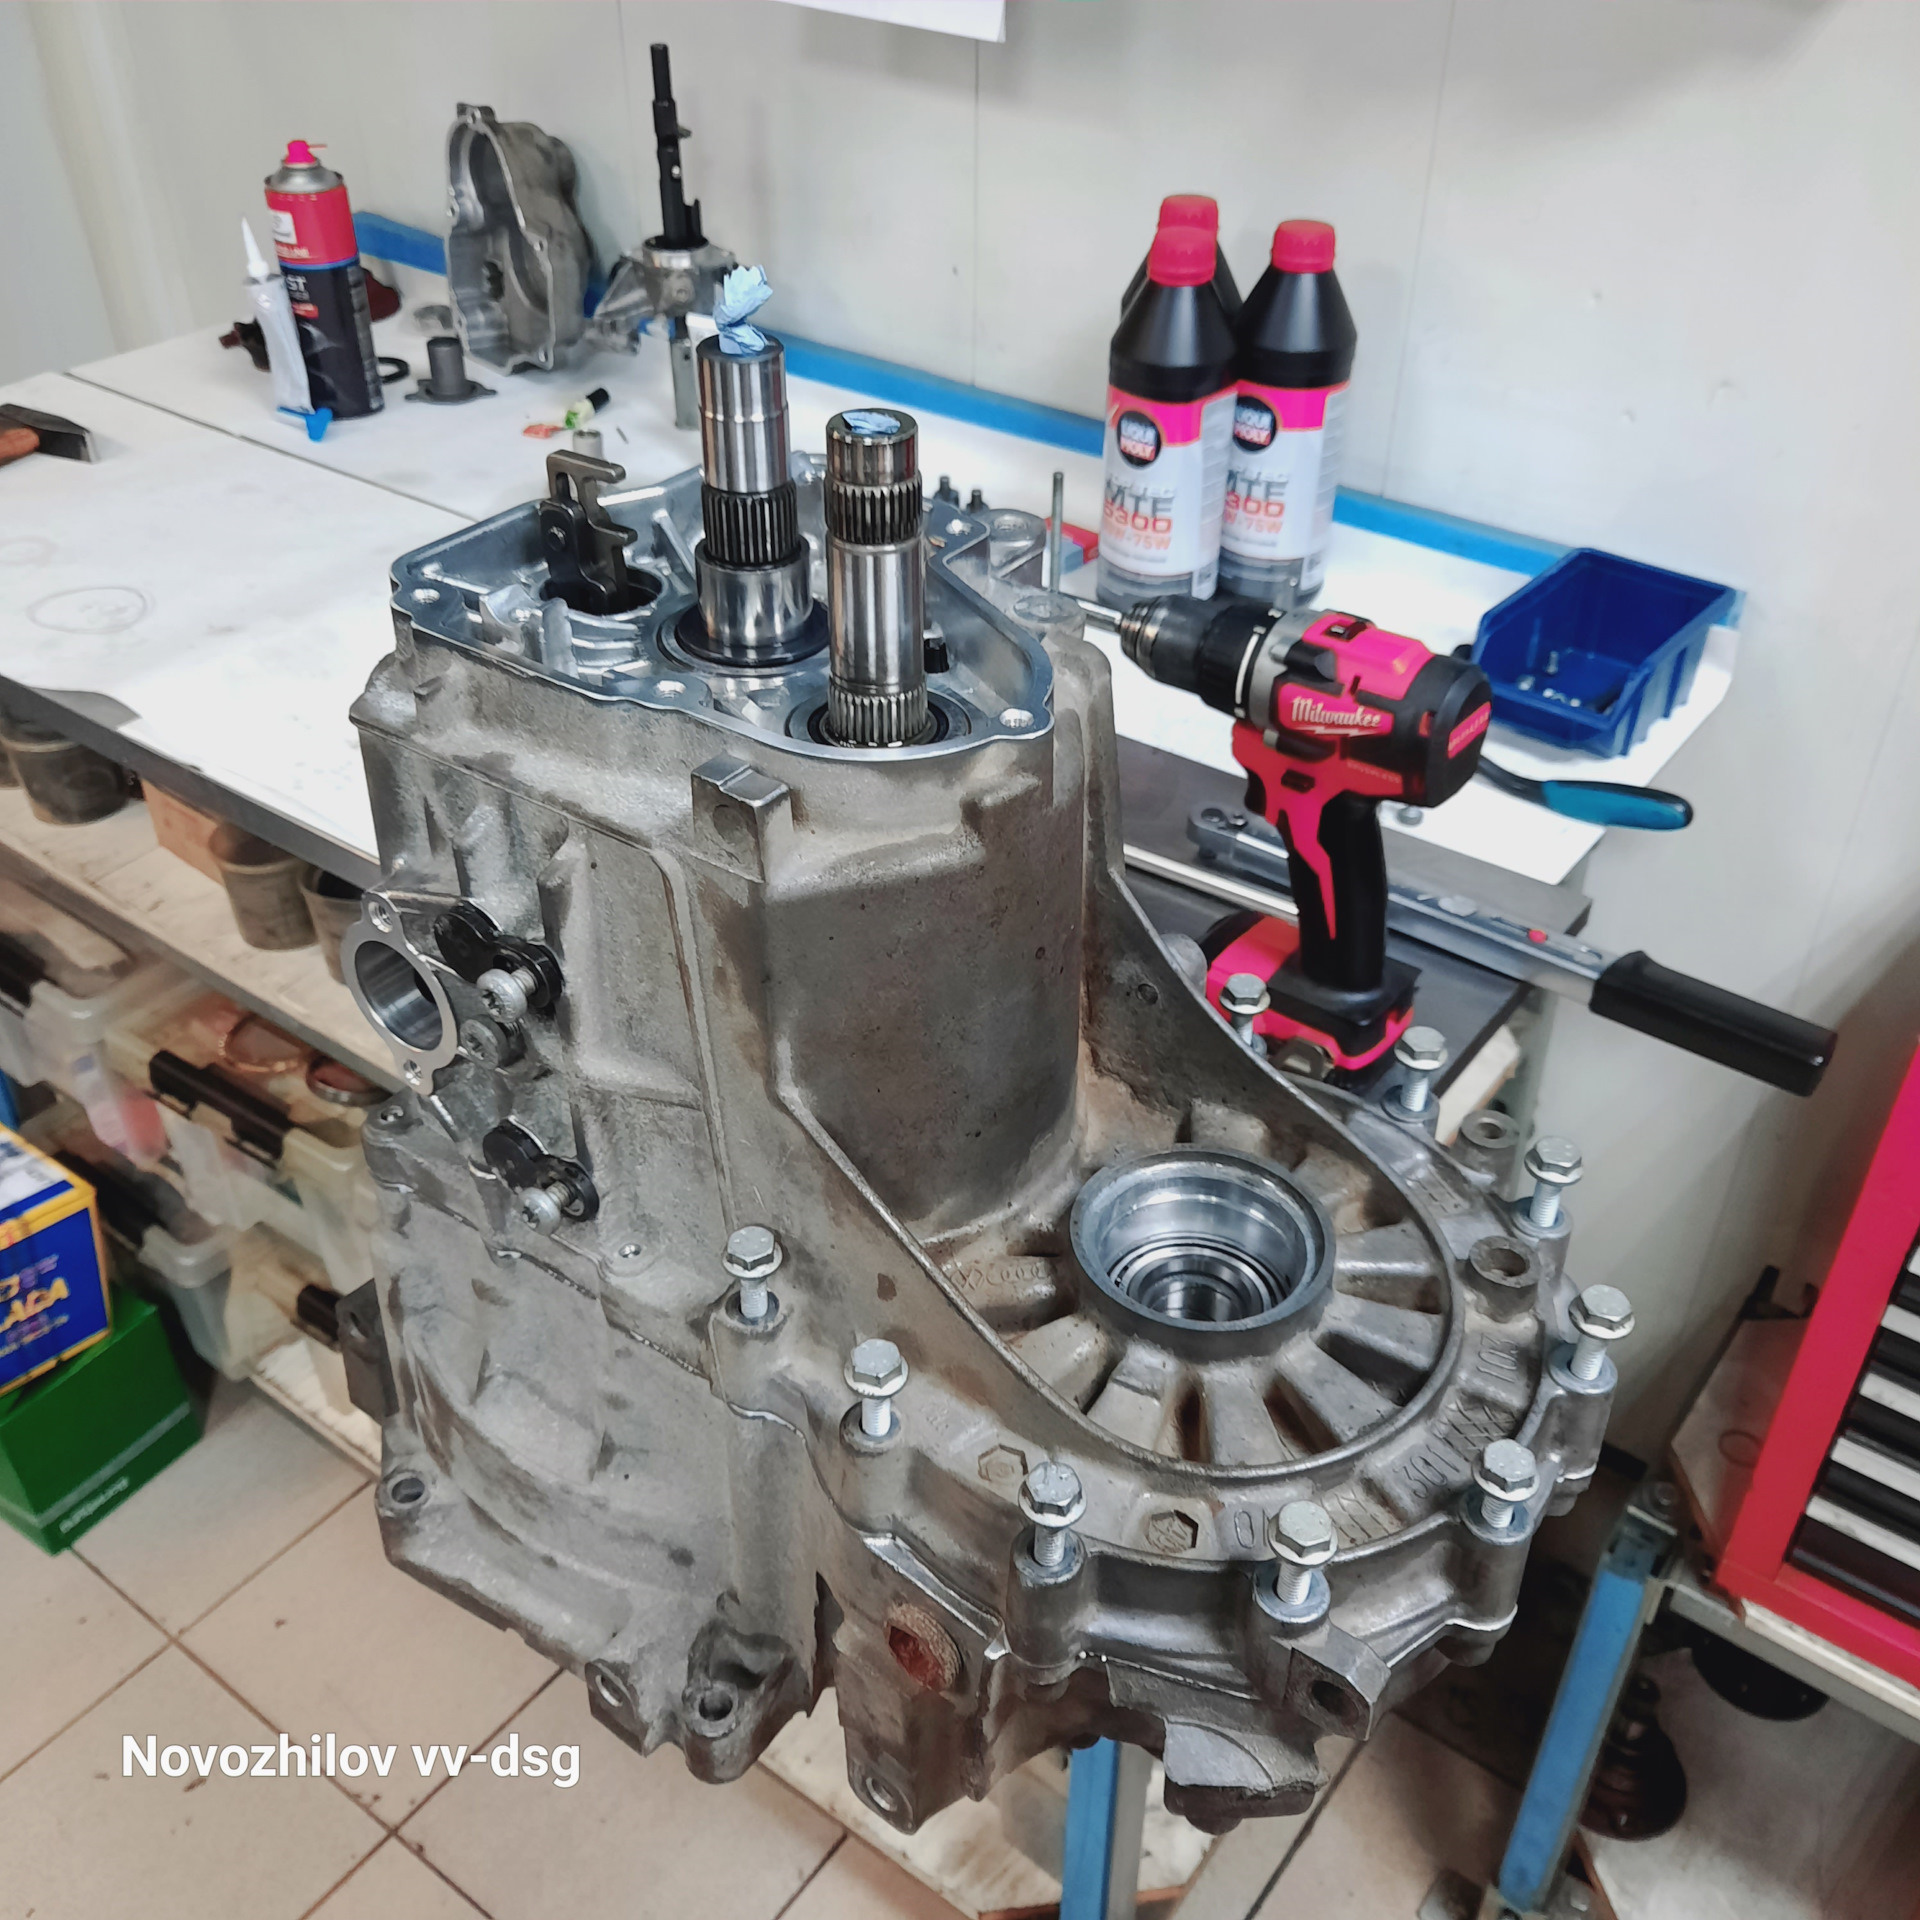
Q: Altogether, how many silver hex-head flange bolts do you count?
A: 9